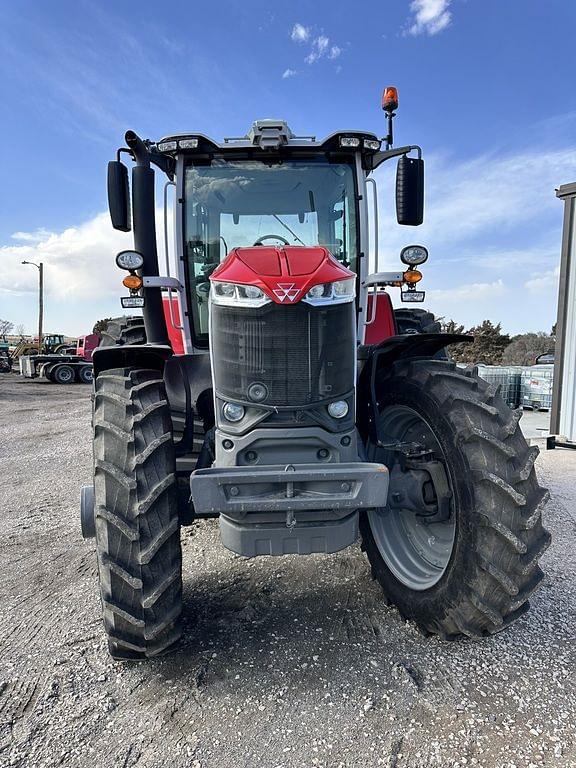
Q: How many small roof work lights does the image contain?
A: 4